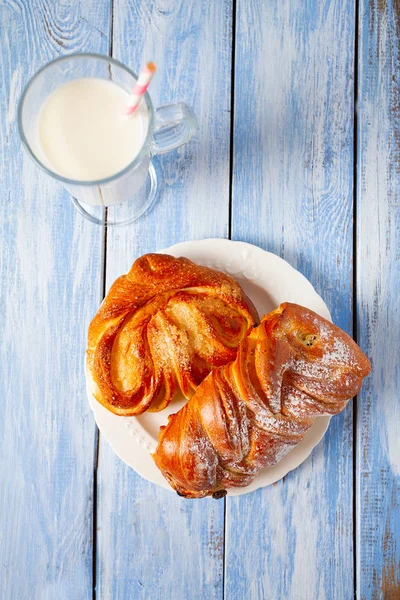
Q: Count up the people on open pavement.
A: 0